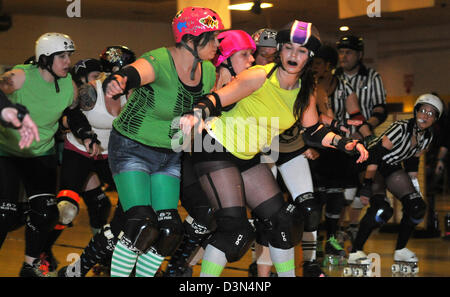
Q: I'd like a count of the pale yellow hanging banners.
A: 2